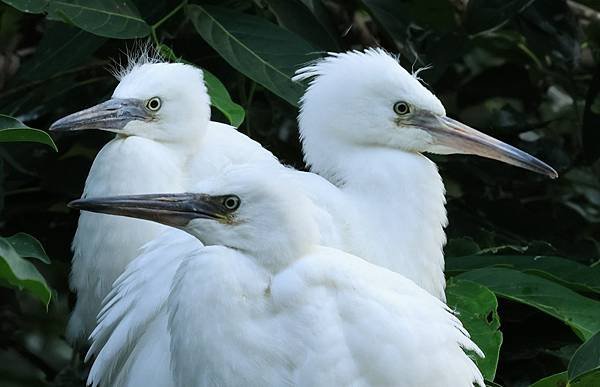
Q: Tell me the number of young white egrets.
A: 3